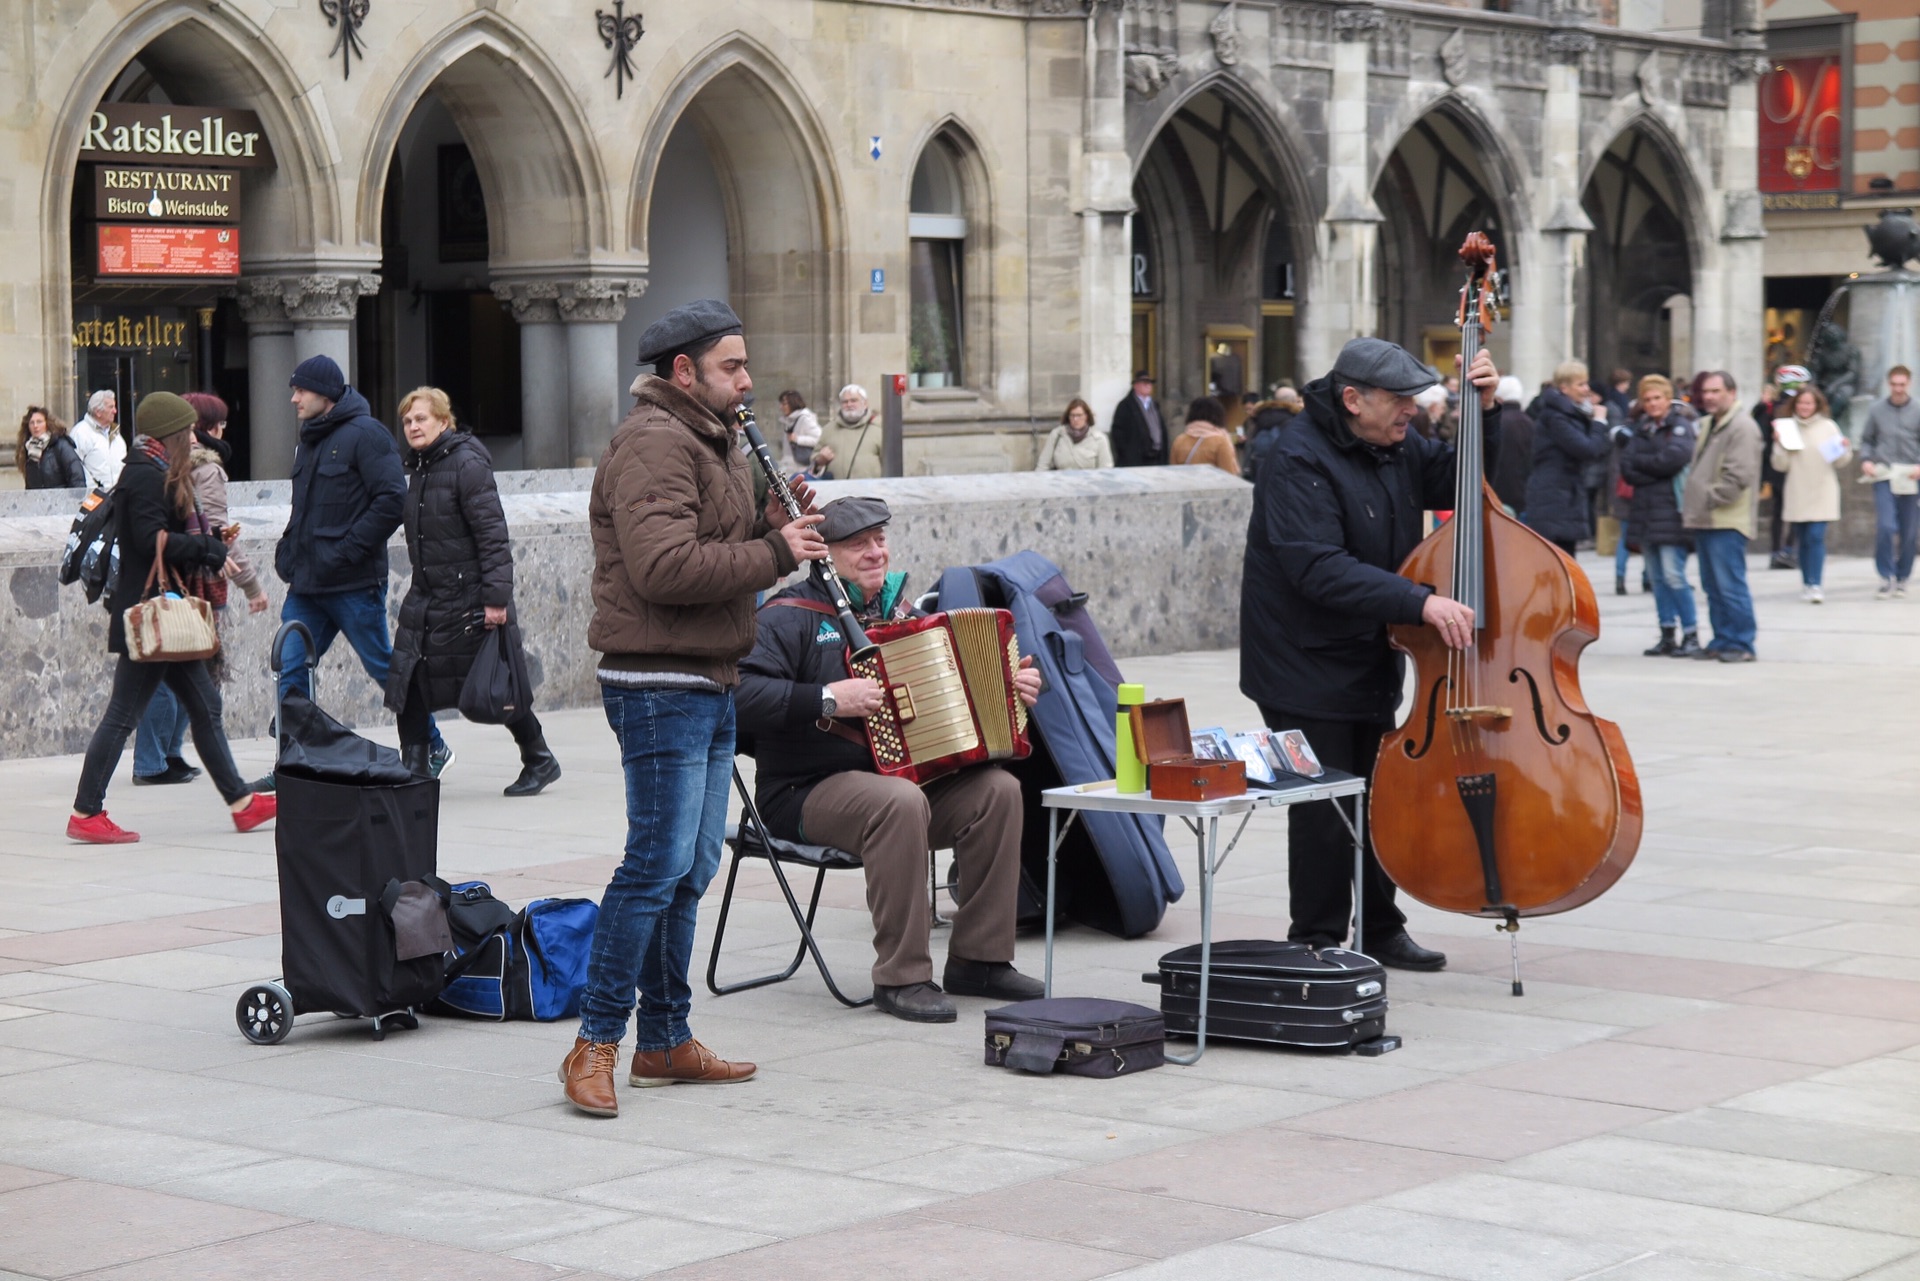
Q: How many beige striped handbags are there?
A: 1